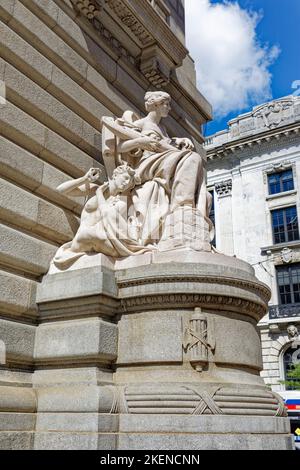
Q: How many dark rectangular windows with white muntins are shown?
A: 3